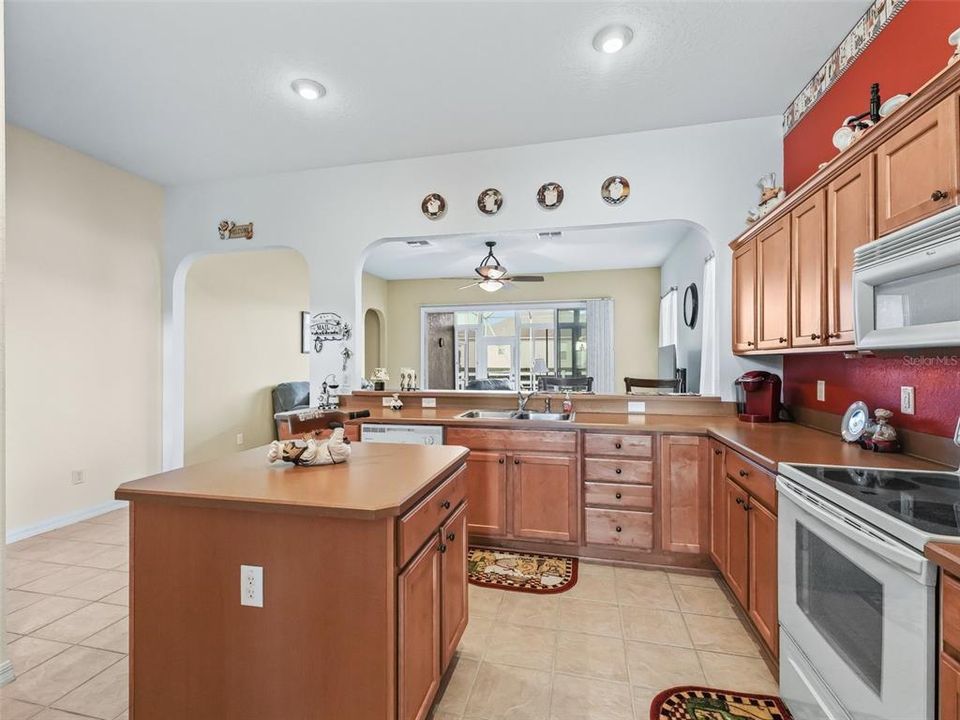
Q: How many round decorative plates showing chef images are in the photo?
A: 4